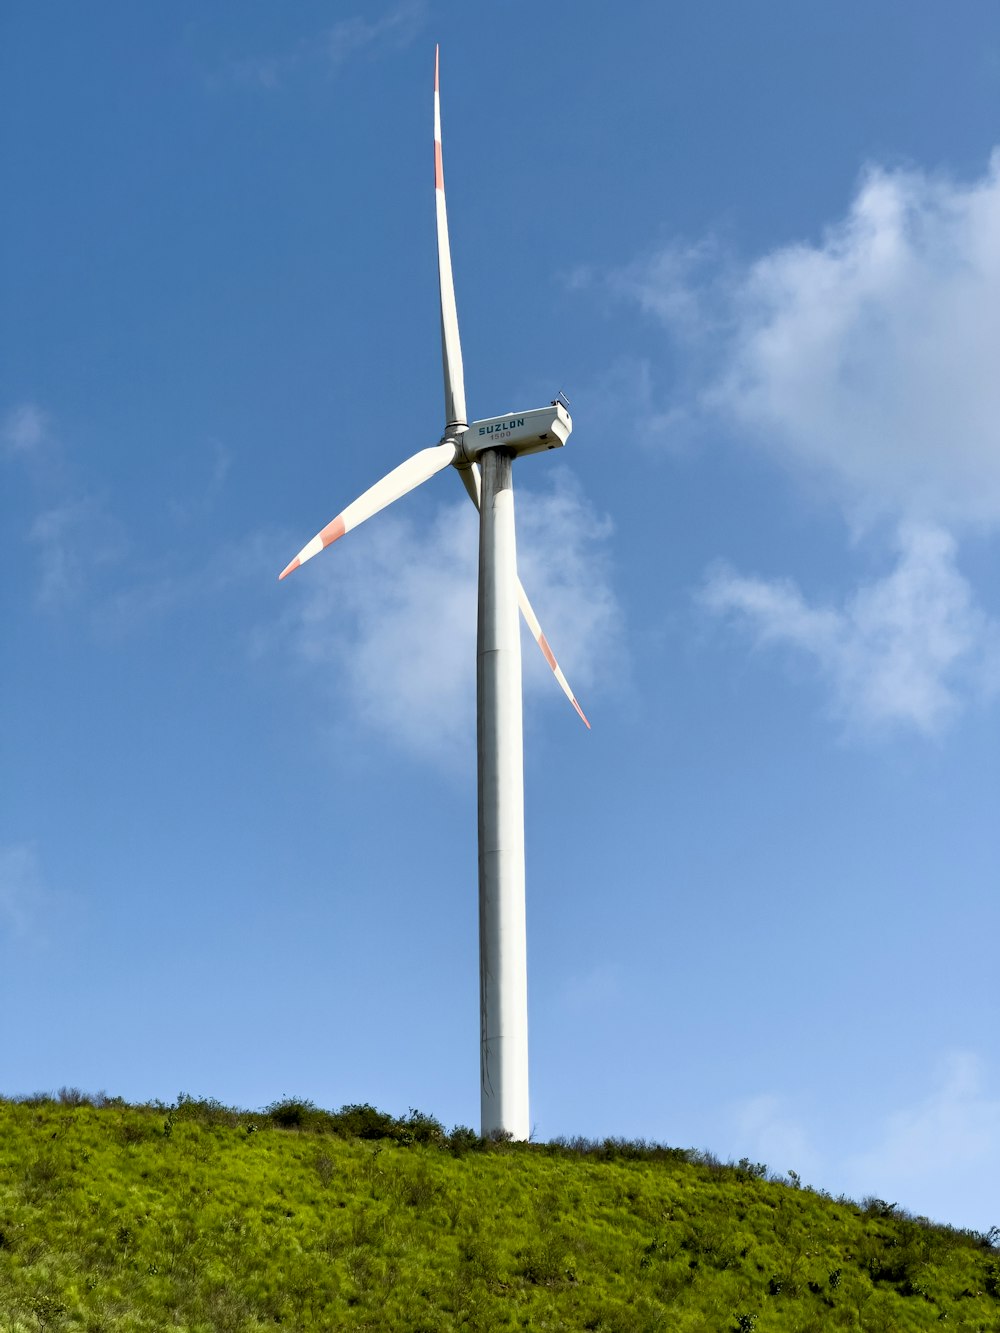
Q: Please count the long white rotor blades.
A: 3